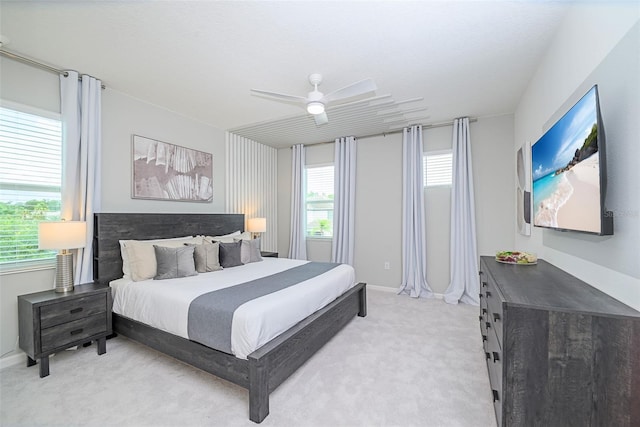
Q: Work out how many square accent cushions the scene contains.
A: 4